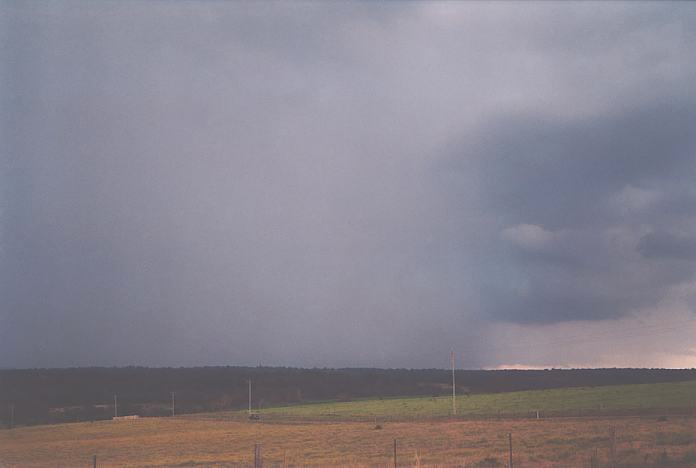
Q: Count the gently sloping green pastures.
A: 1